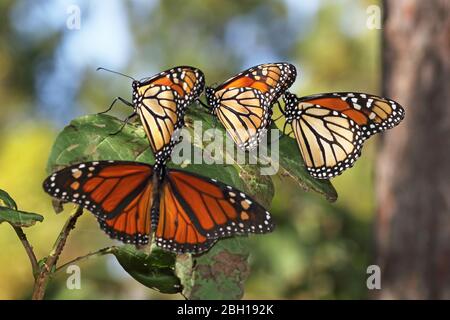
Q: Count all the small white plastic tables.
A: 0